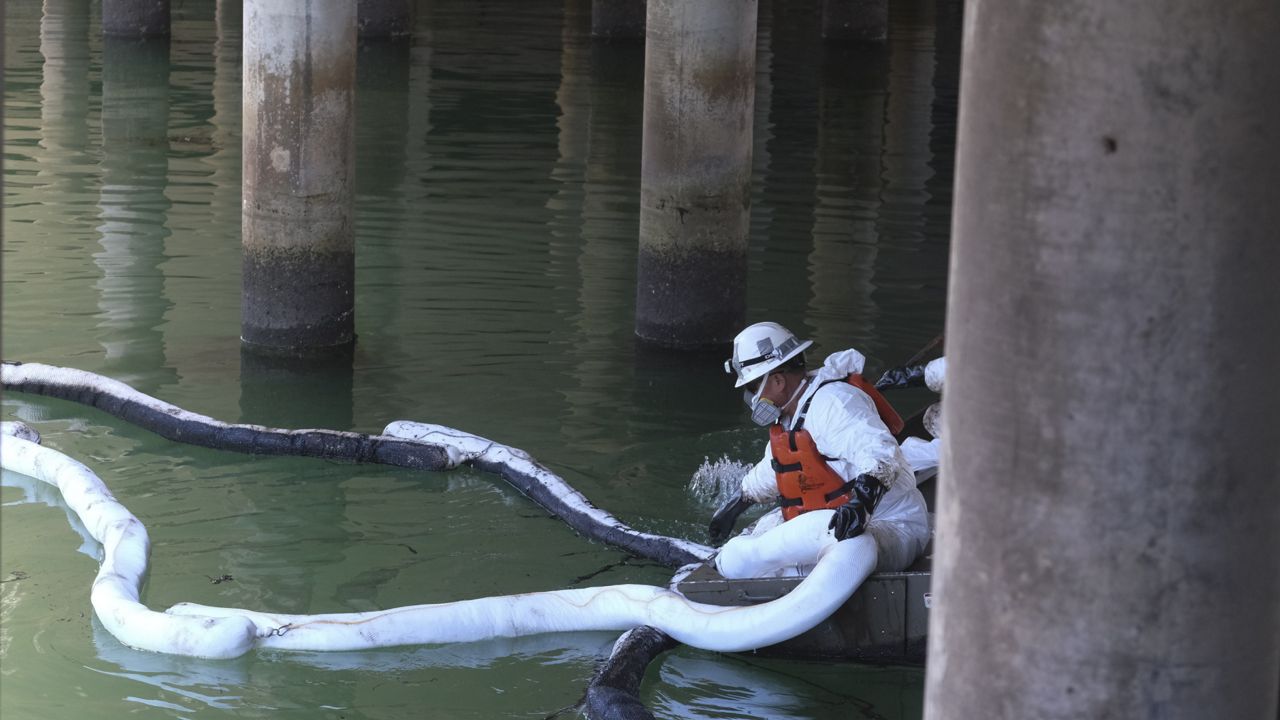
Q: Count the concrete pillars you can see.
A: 7